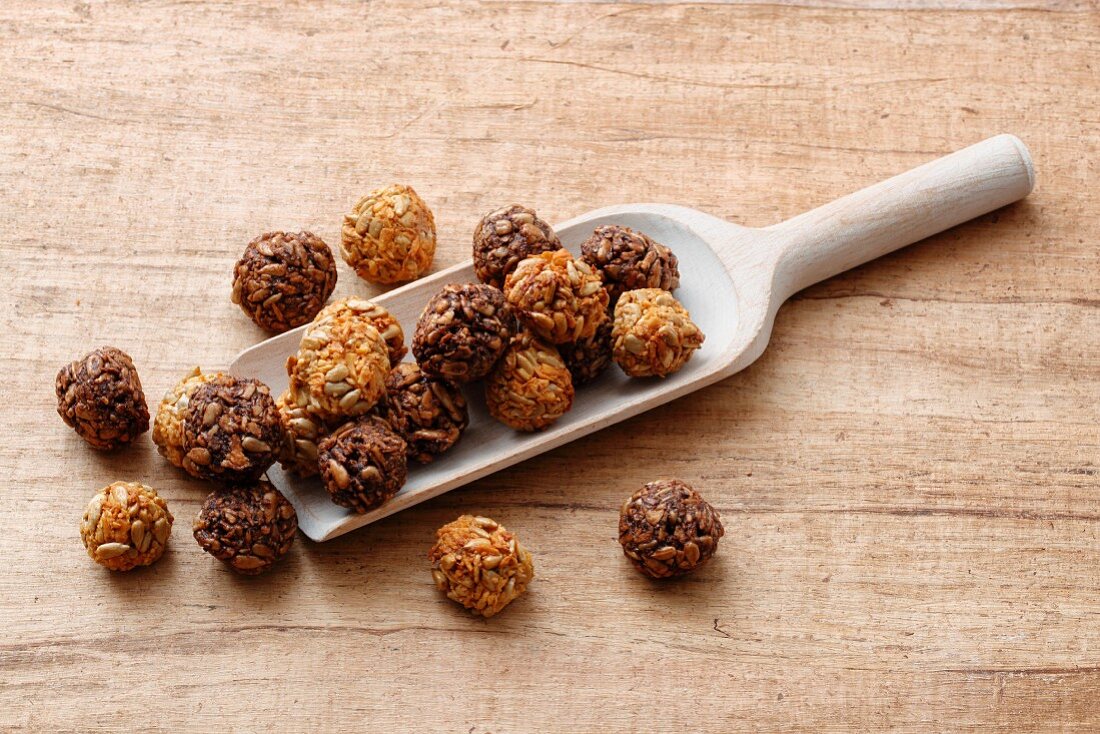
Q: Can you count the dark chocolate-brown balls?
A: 11